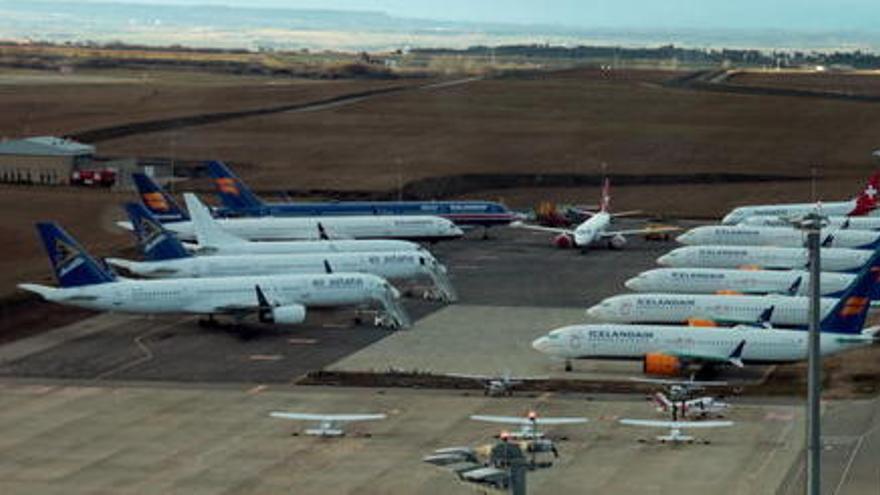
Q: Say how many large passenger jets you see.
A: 13